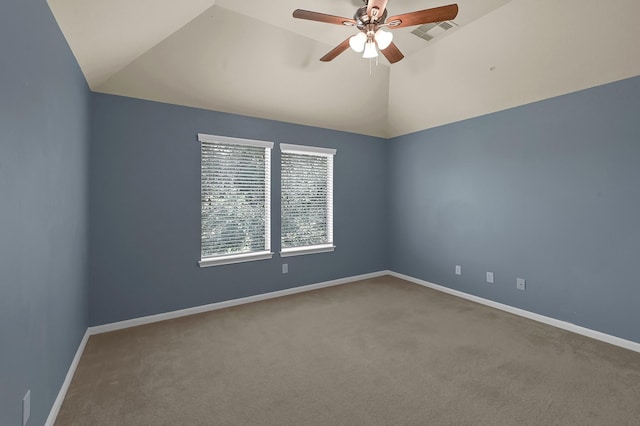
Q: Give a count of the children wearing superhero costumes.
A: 0